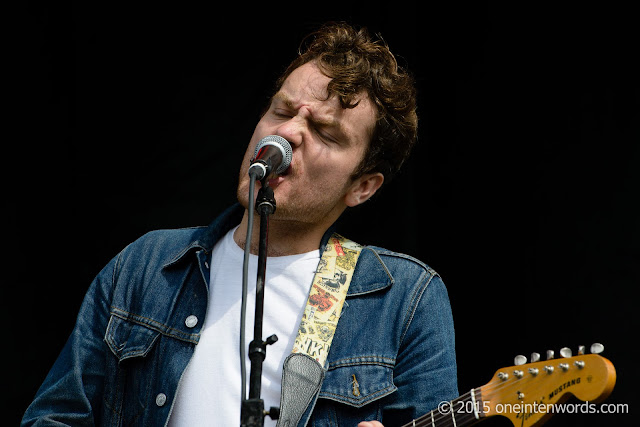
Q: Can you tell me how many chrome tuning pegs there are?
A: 6